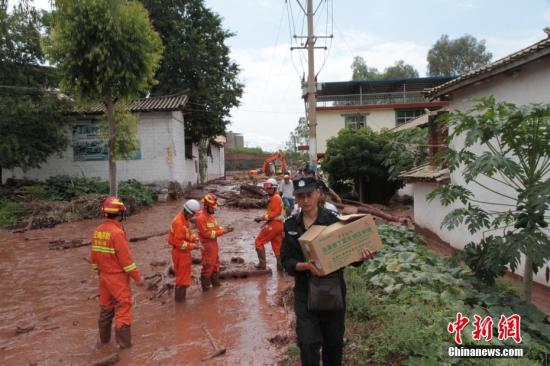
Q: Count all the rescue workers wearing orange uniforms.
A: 4